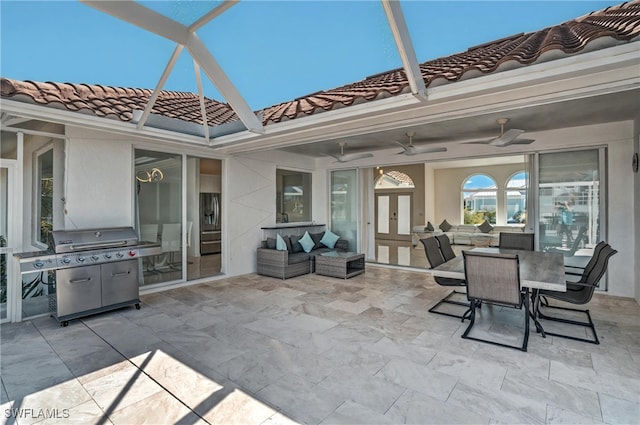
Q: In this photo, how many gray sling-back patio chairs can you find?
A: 6